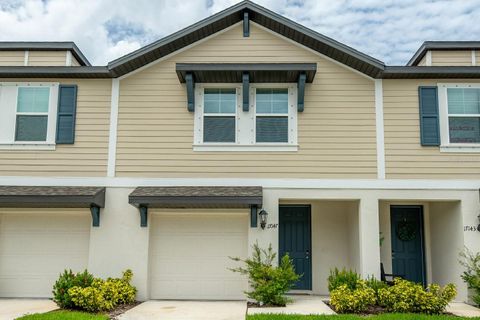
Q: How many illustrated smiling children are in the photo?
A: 0